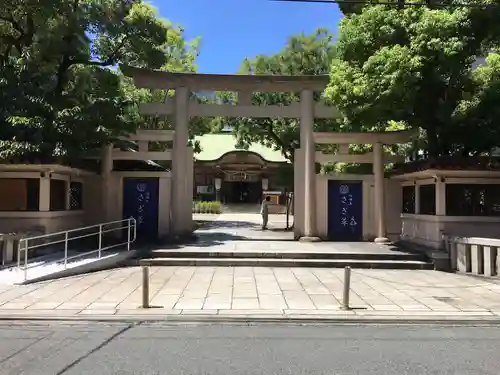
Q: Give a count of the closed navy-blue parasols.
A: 0